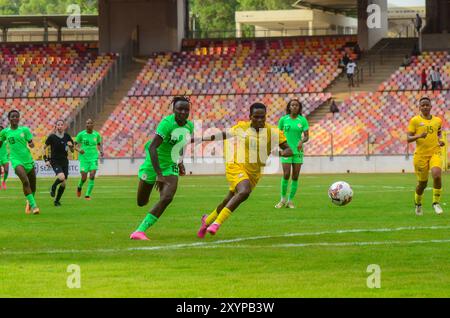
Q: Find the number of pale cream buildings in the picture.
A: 1